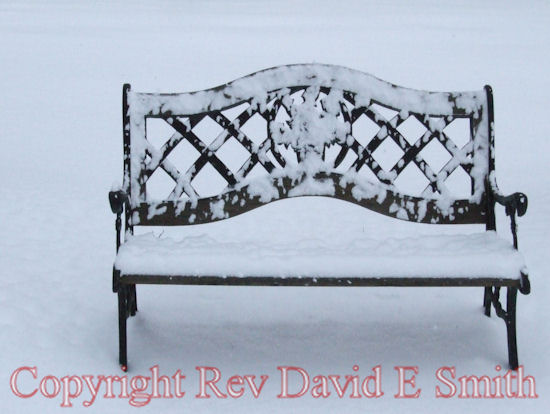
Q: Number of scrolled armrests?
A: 2